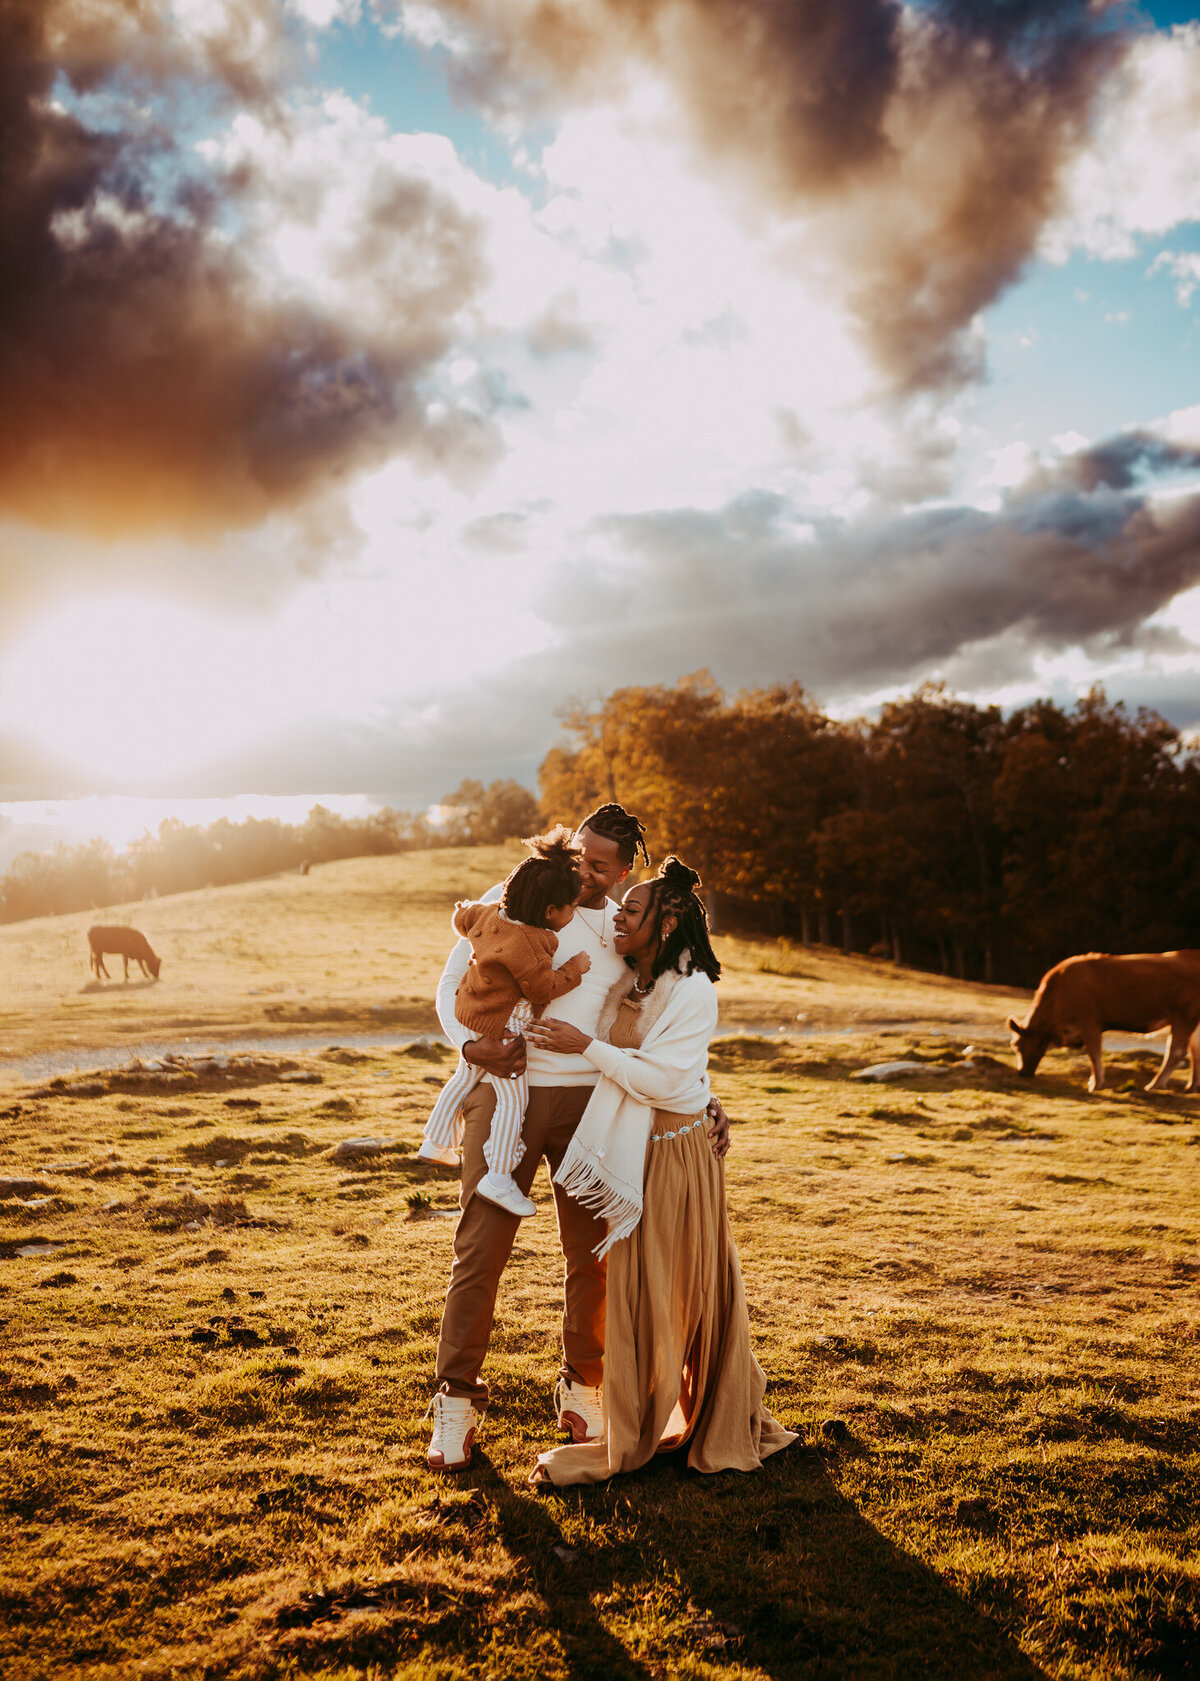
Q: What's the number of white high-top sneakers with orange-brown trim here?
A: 2